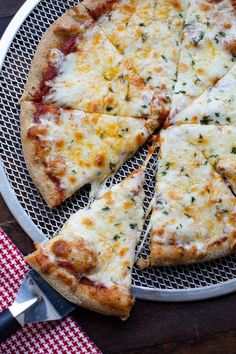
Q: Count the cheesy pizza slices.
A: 8